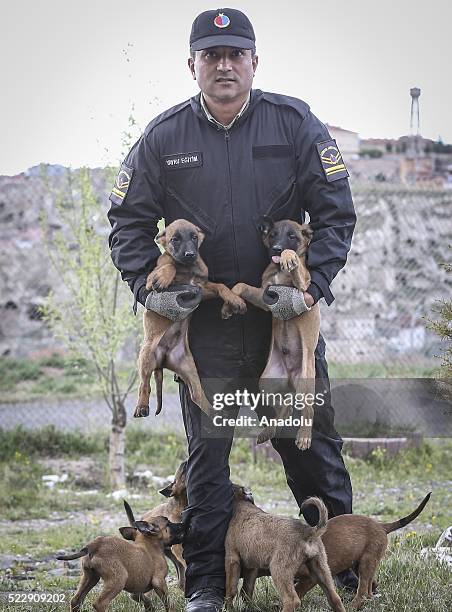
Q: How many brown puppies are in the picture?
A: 6